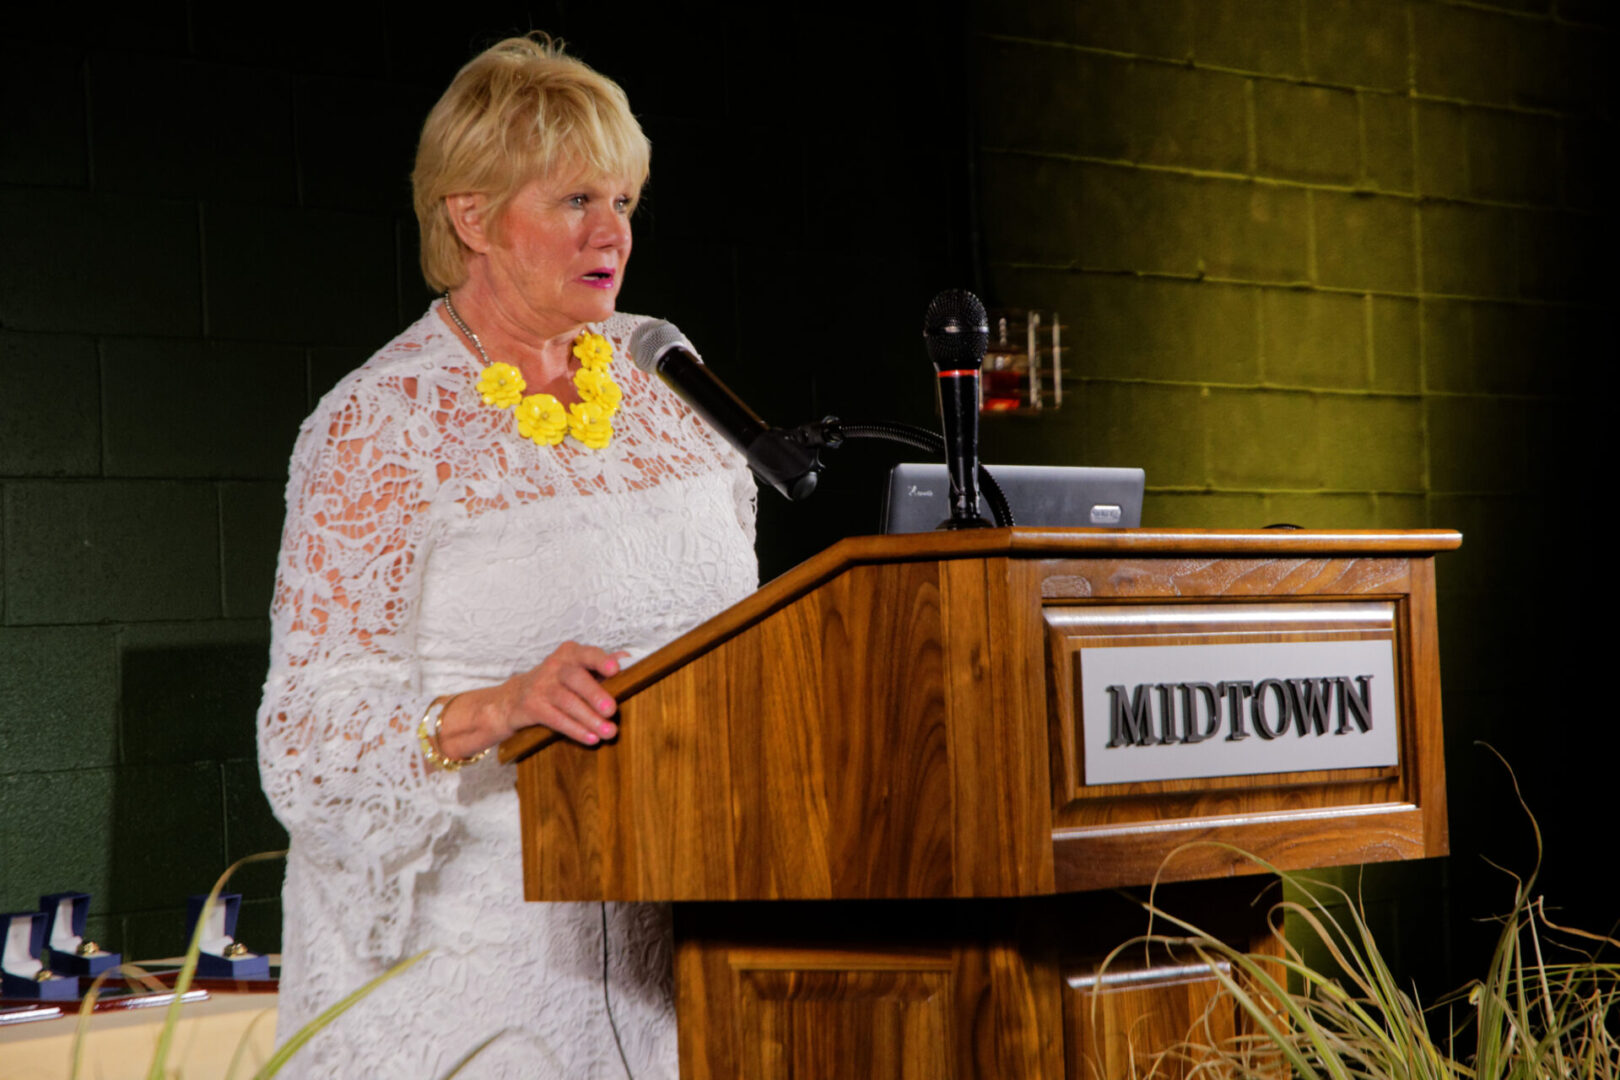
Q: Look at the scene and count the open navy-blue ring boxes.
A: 3